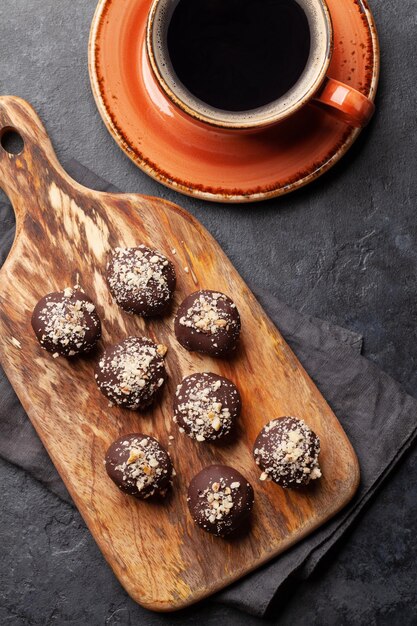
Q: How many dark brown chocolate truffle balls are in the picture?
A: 8